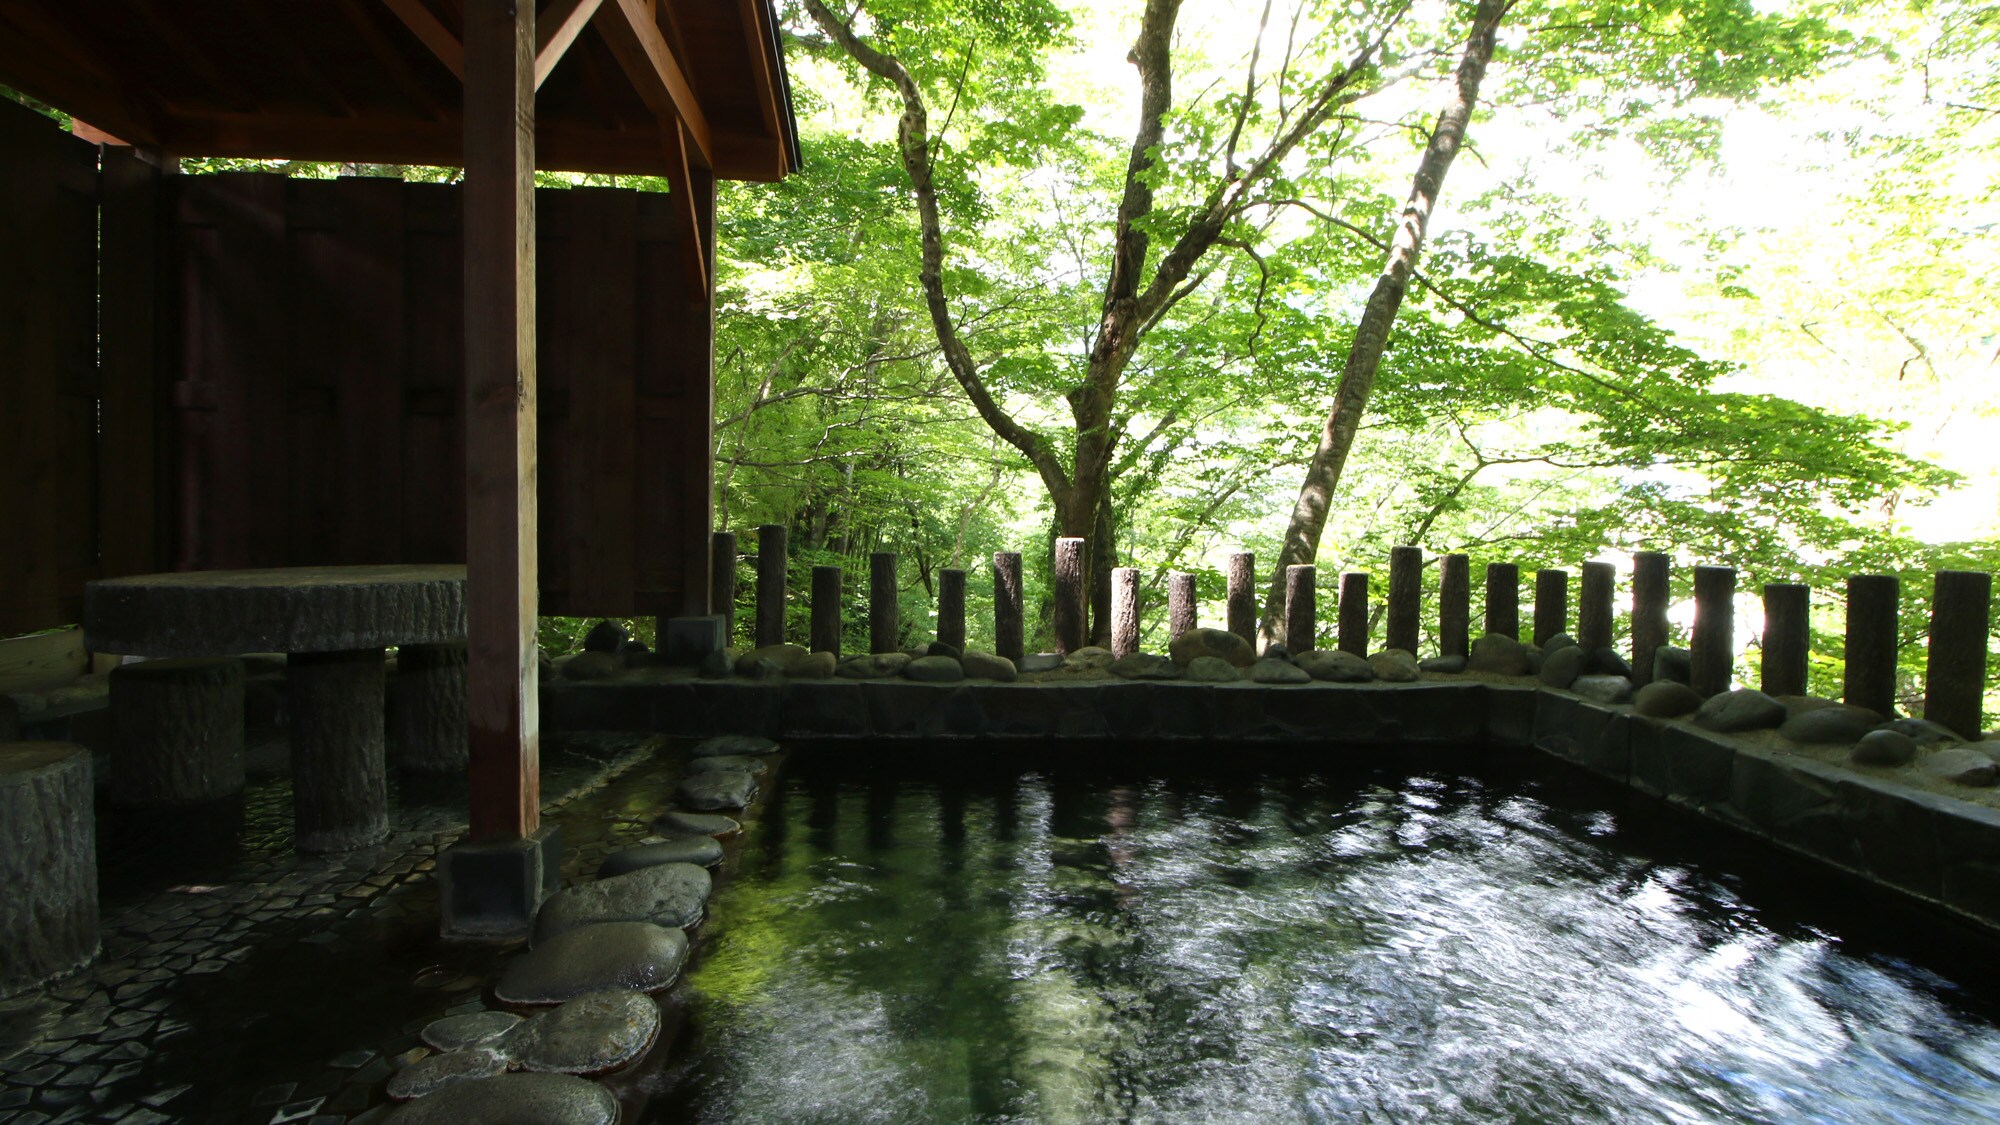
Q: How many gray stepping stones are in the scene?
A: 11